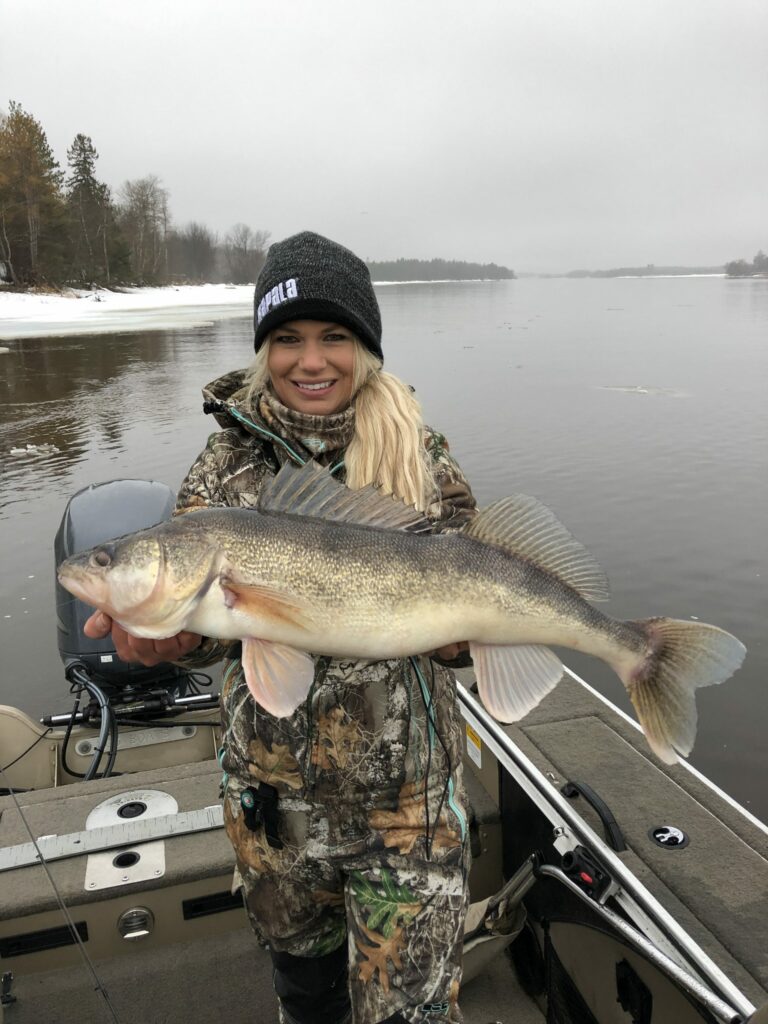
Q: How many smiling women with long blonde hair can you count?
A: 1